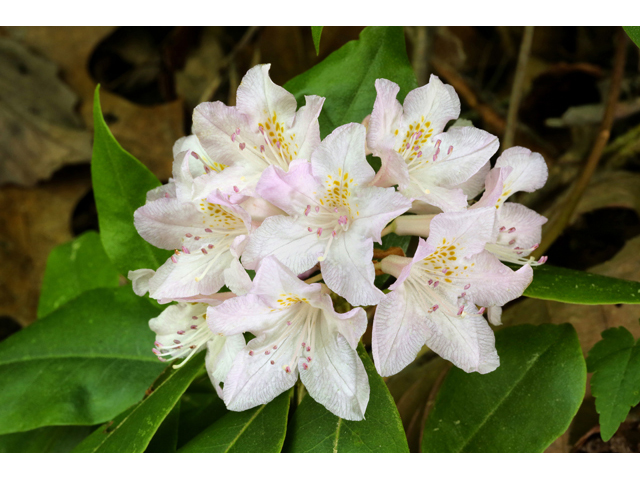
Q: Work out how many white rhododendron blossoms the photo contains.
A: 9